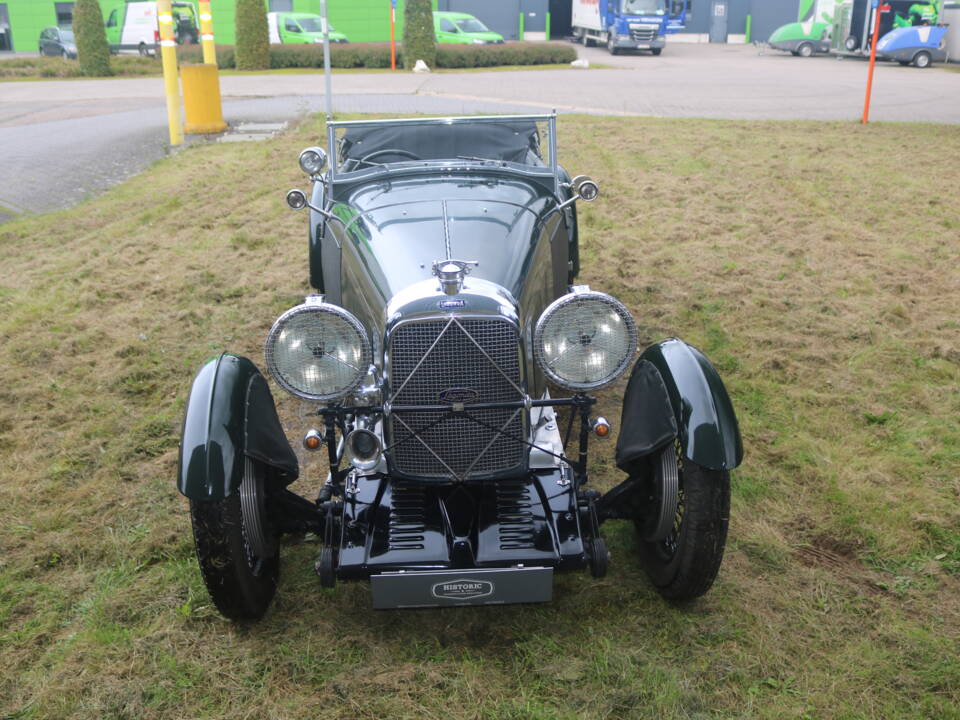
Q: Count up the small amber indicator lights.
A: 2